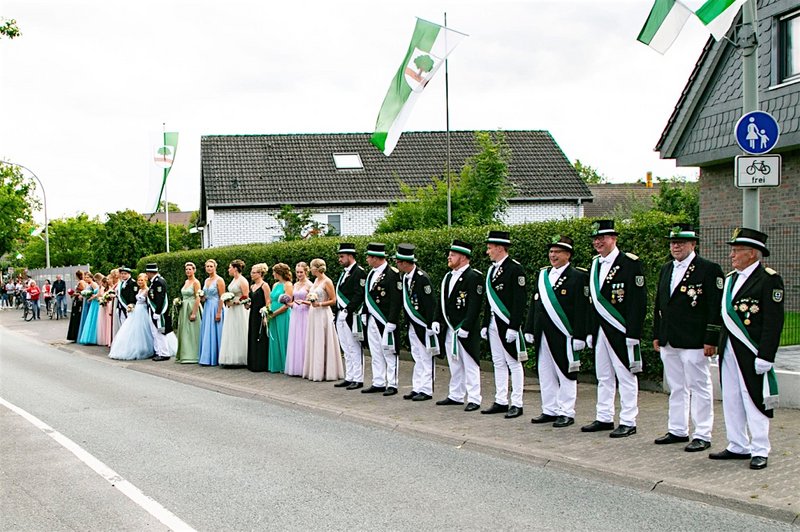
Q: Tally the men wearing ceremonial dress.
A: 11